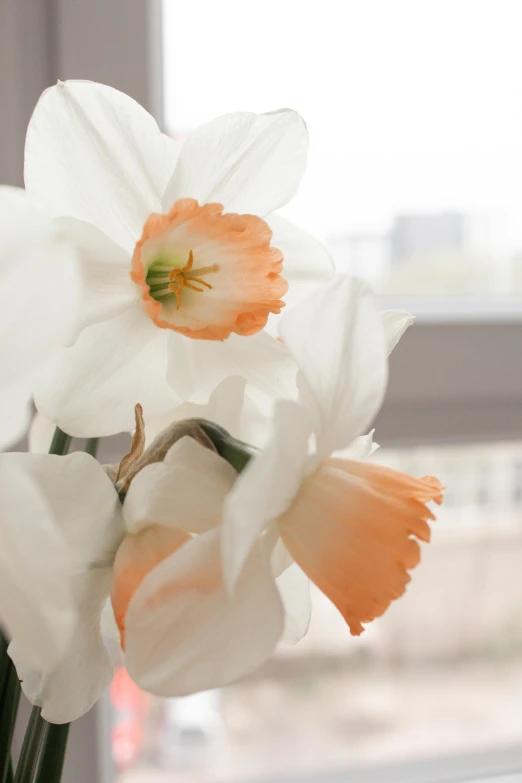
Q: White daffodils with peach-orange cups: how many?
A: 3